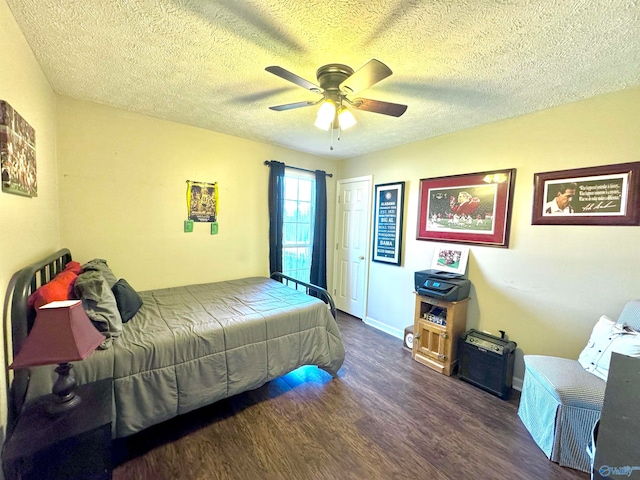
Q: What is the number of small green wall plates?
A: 2